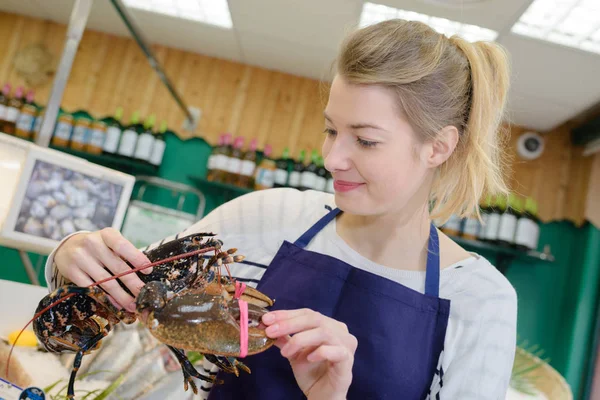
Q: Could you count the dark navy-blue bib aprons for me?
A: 1